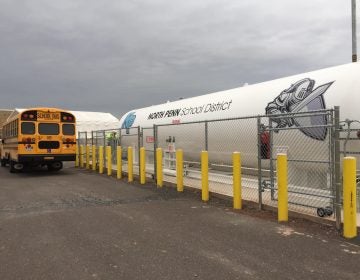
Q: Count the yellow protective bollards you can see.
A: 15